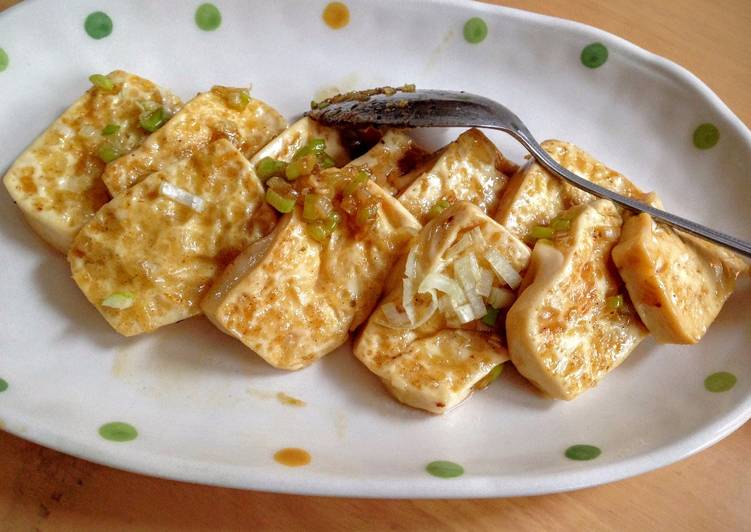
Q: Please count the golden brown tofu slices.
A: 11